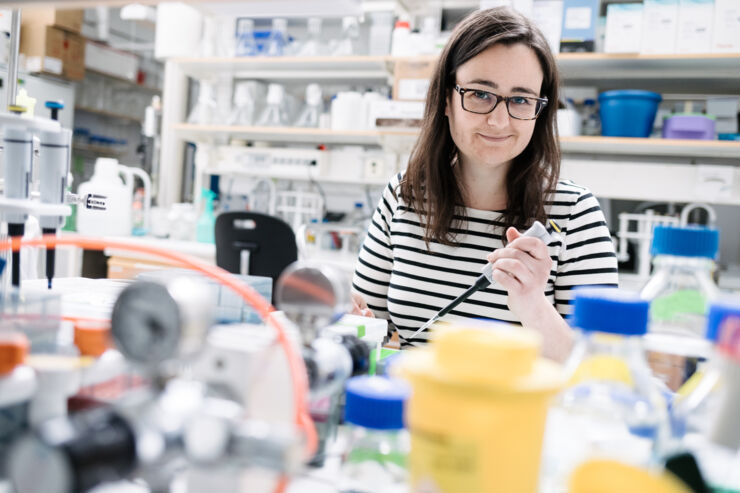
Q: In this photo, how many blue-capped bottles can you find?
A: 4